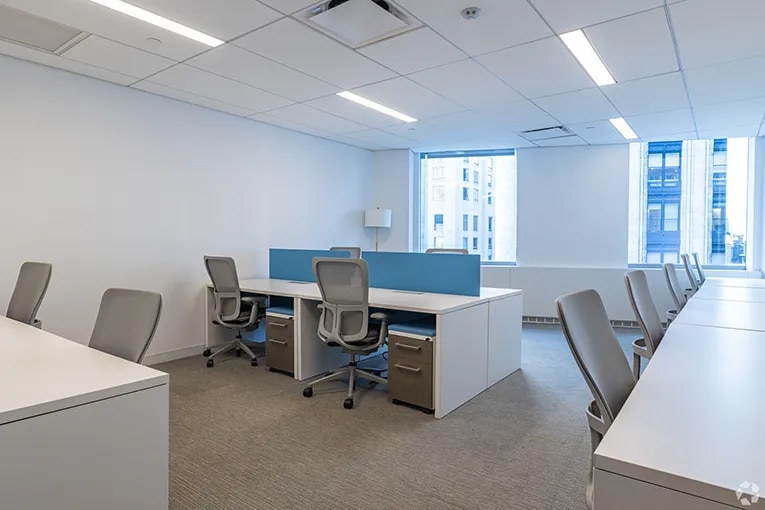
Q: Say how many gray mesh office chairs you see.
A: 11